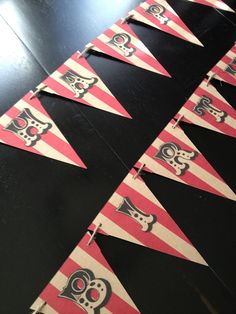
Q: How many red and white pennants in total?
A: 10